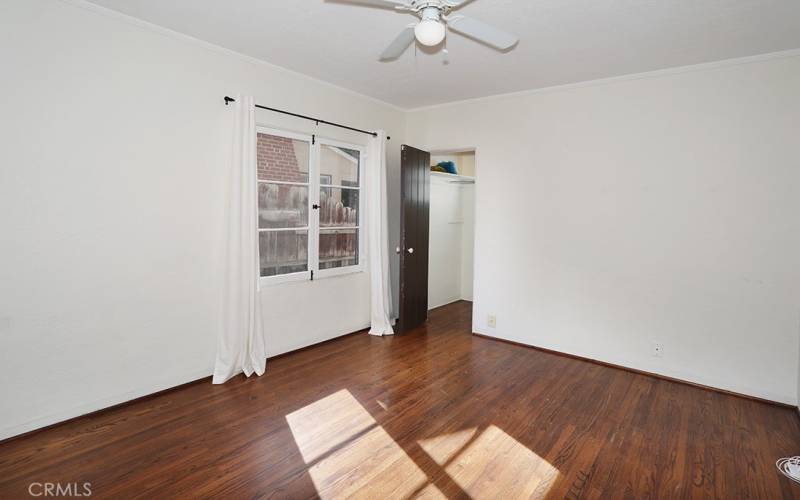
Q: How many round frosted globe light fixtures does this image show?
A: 1